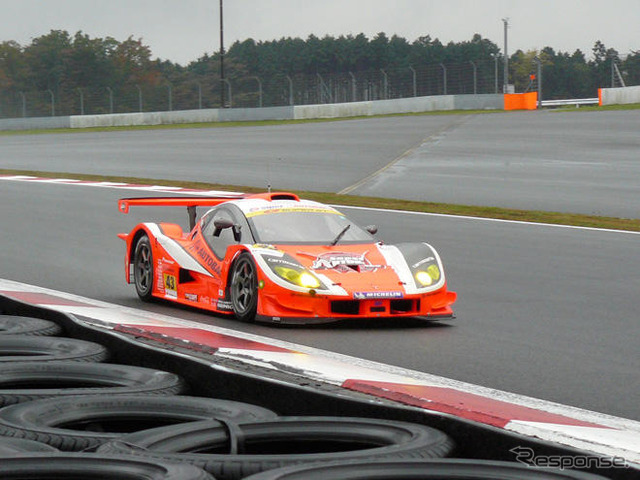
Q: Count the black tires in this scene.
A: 10